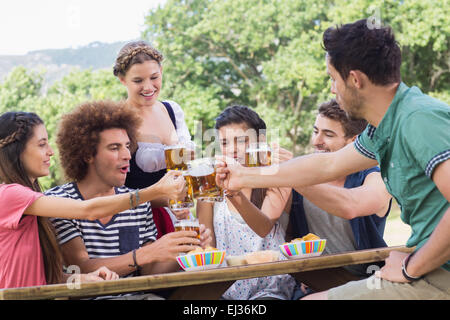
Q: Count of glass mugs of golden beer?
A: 5